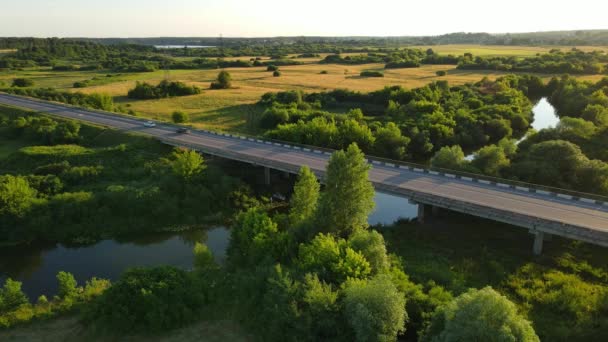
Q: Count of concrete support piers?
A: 3